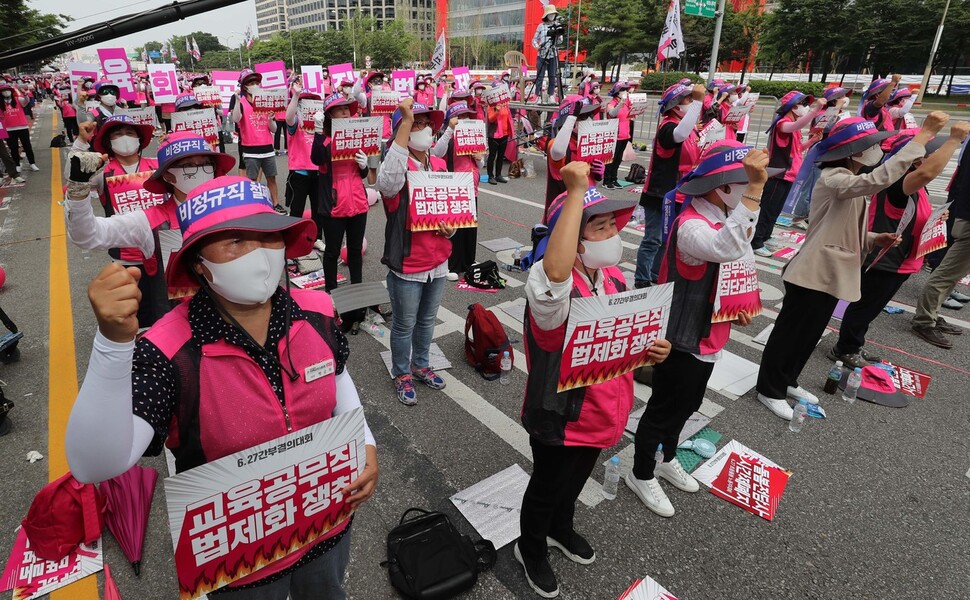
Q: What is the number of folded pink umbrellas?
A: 2